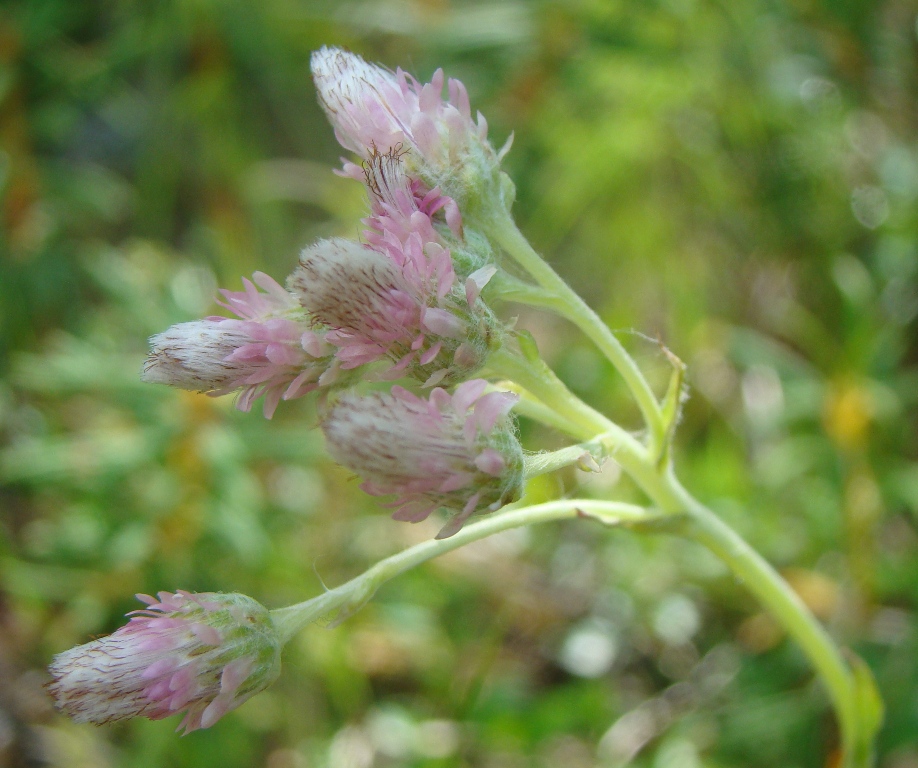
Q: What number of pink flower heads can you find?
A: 6